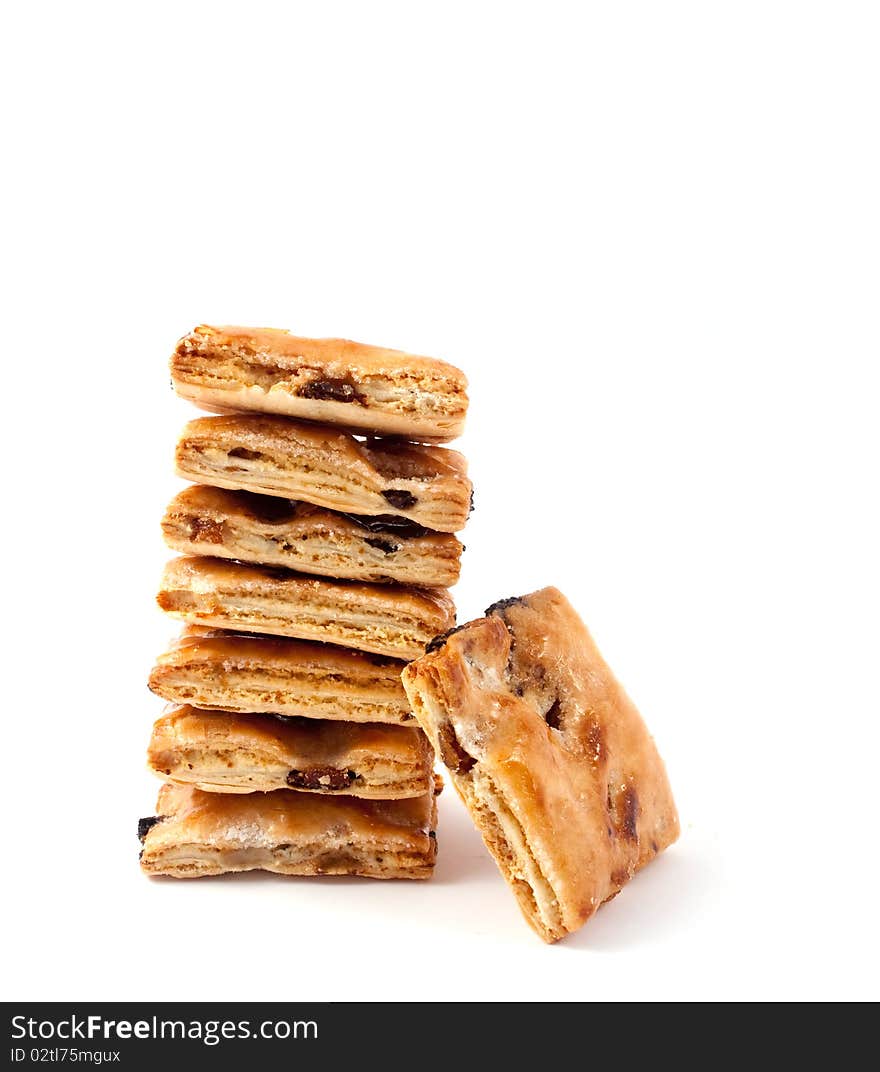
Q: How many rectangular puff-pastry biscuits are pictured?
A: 8